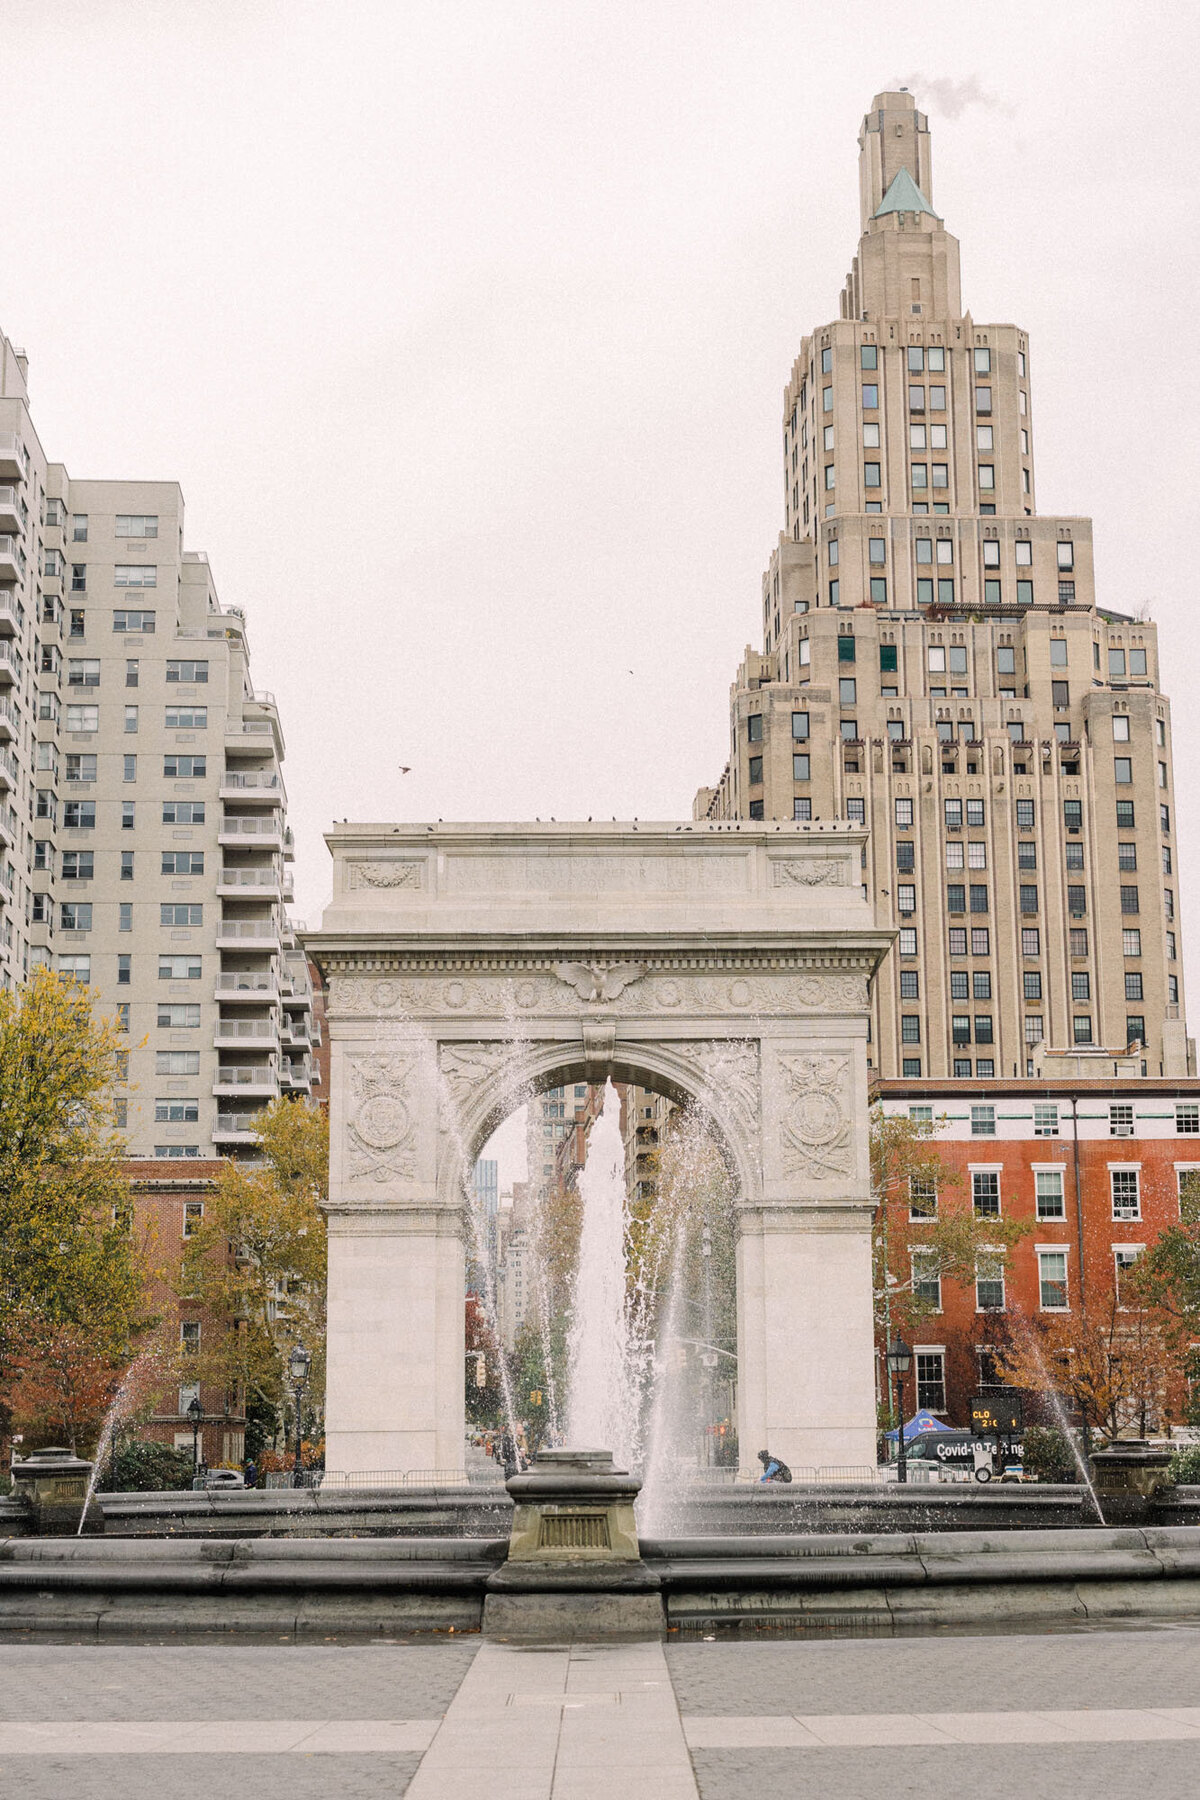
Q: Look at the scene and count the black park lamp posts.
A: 3